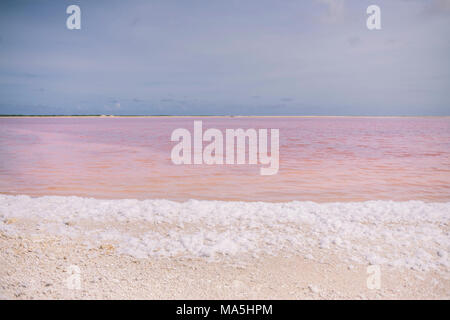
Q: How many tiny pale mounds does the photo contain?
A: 2